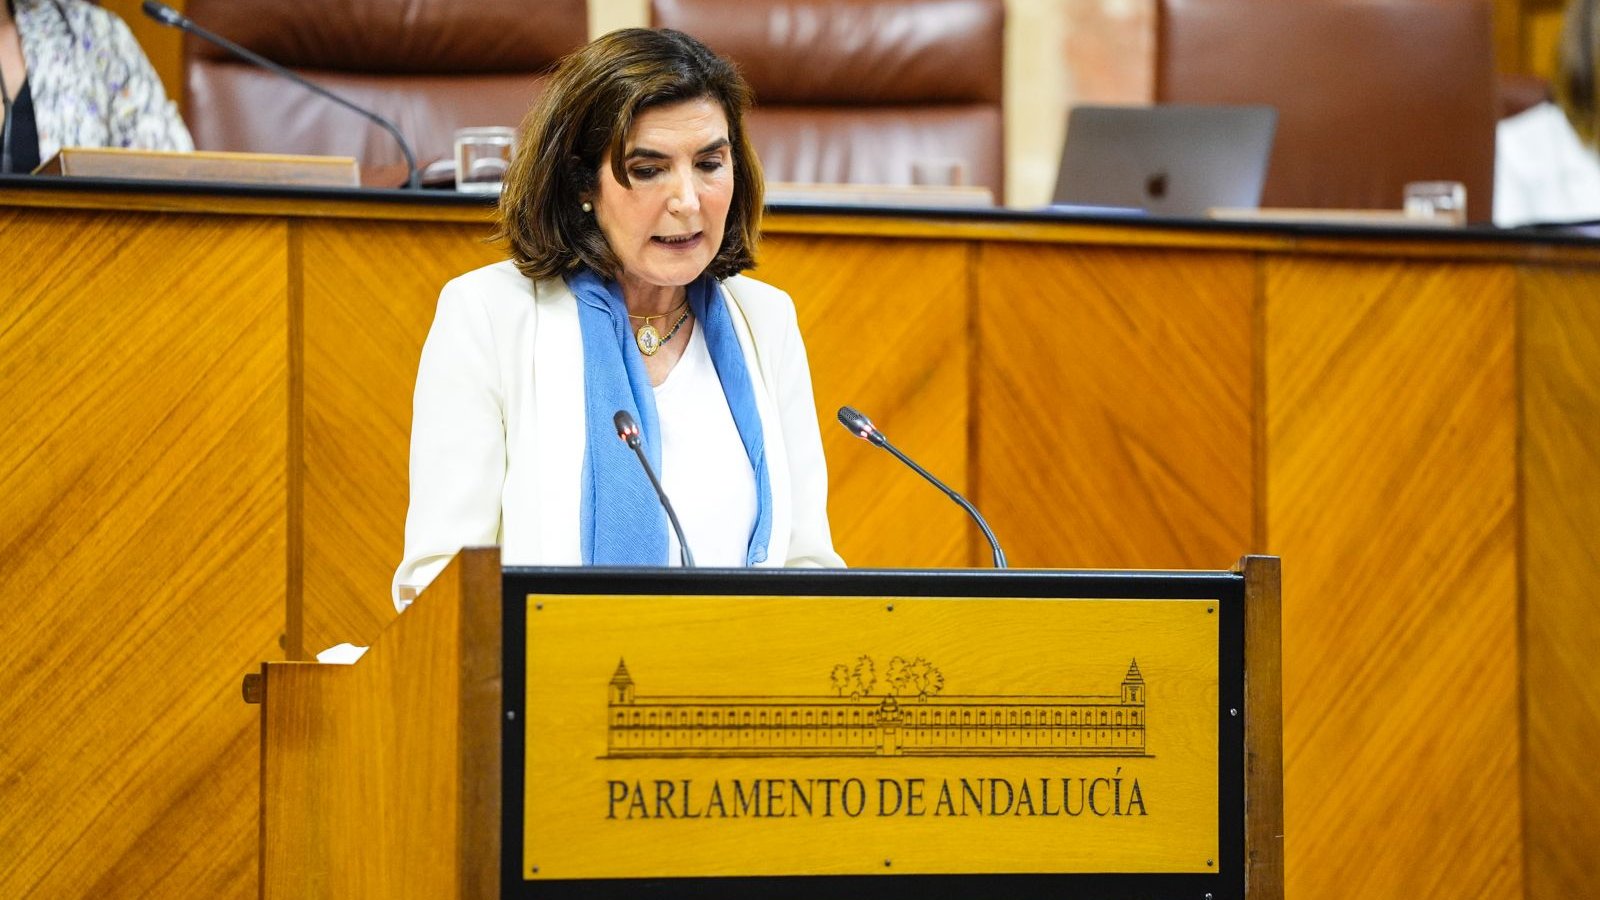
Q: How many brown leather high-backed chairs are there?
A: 3